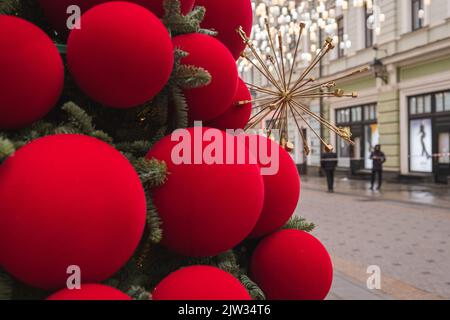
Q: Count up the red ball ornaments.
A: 12